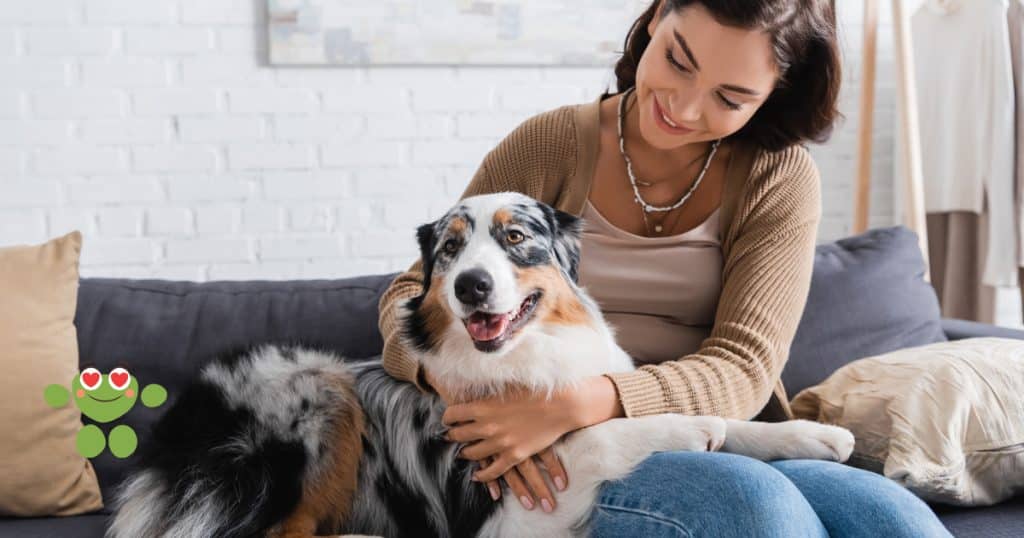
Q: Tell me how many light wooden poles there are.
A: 2